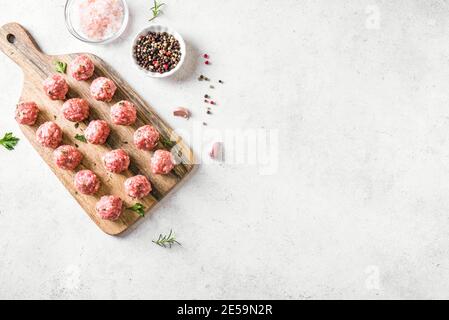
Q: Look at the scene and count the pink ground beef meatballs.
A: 15